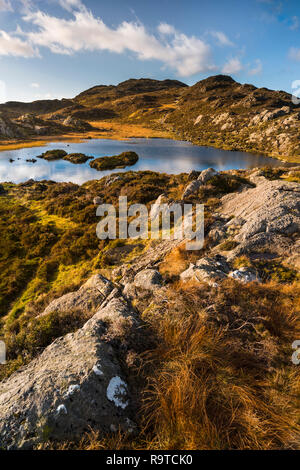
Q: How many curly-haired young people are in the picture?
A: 0